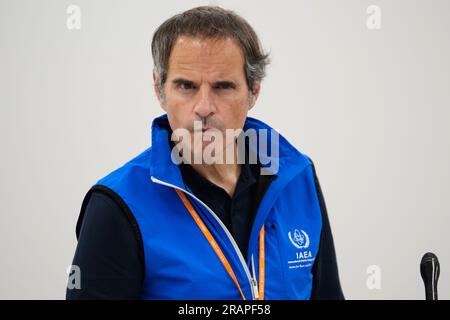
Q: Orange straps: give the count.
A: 2